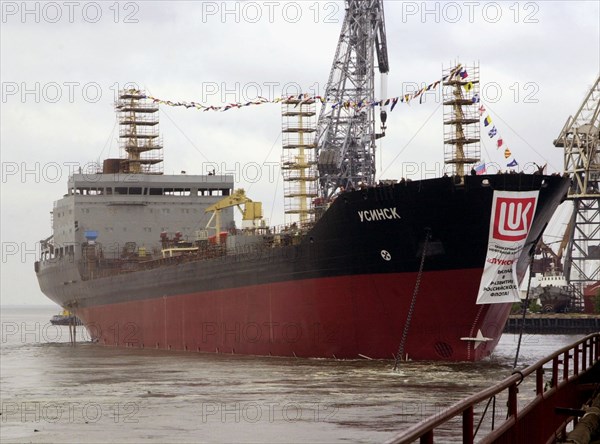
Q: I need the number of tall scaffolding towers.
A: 3